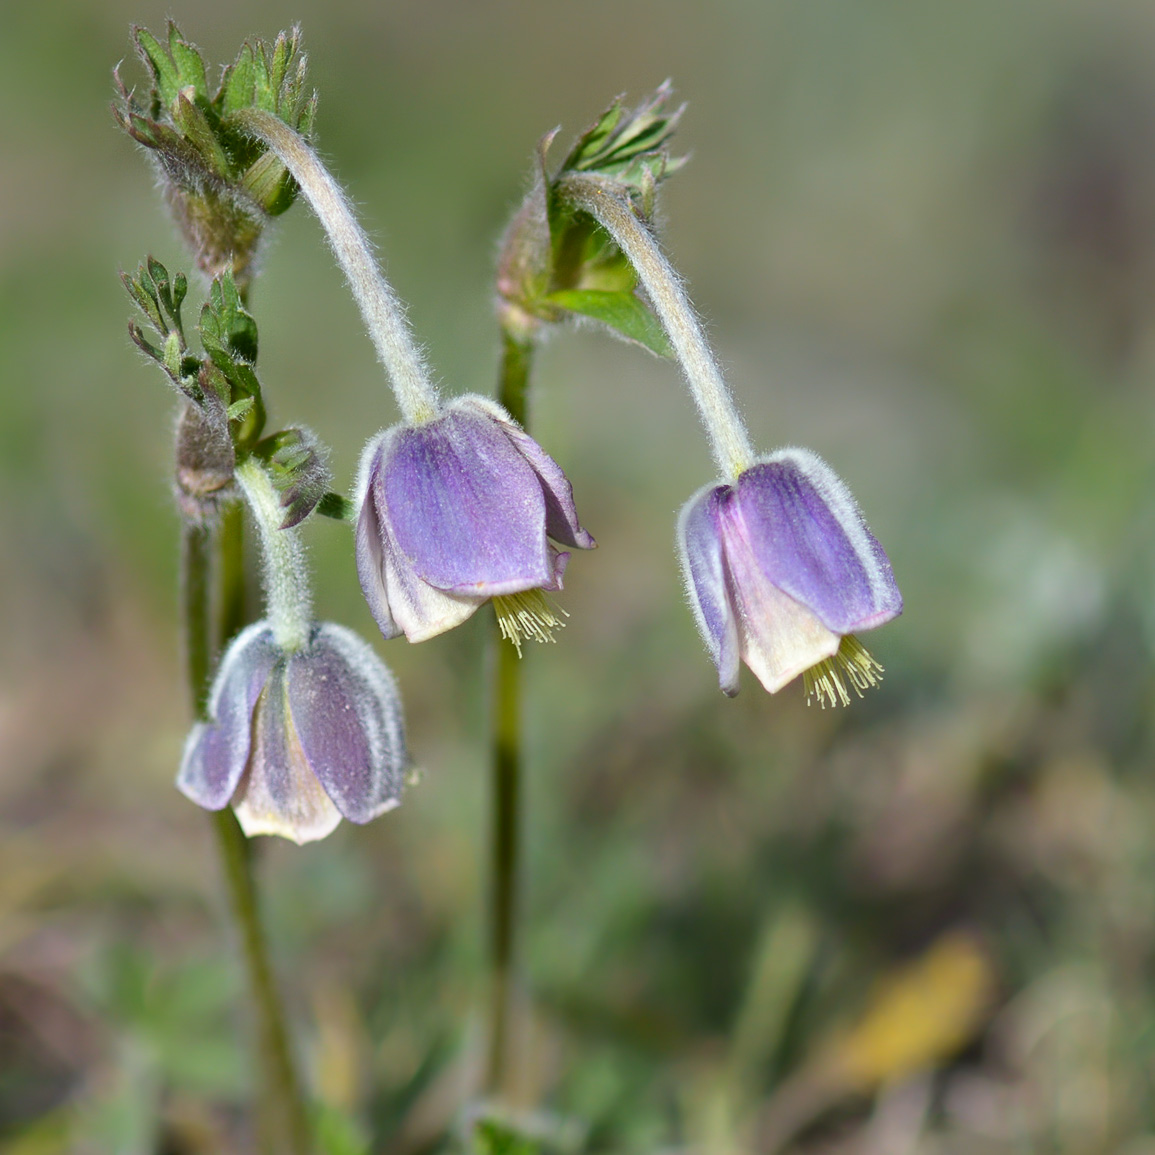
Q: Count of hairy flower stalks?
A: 3